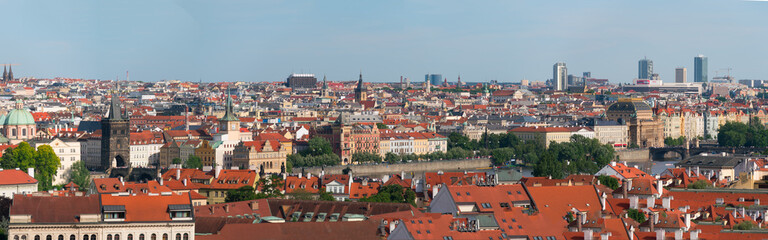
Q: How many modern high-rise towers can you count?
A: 4